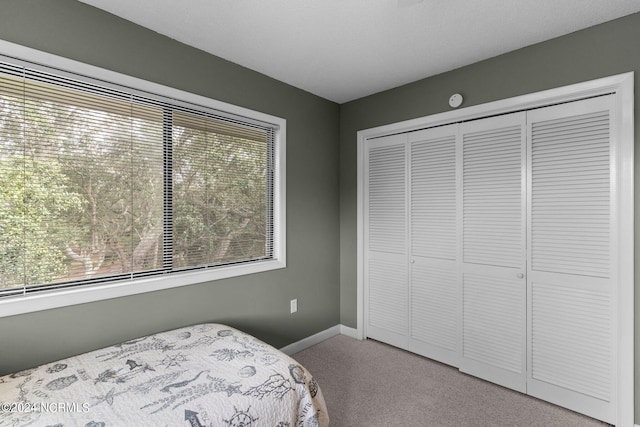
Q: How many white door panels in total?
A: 4